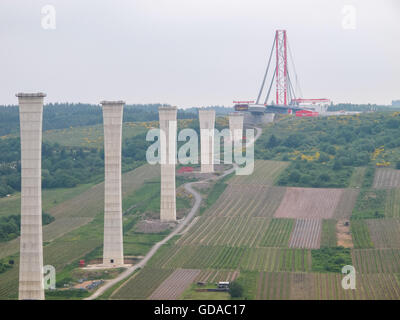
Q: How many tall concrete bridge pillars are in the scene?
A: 5